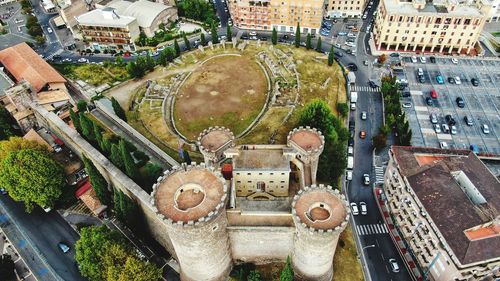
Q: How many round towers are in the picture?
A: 4